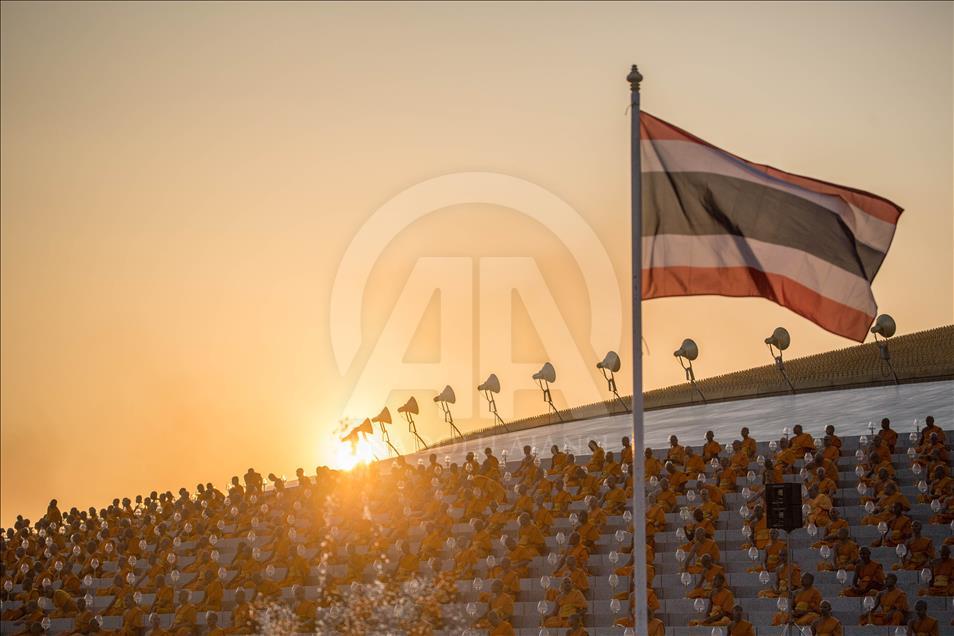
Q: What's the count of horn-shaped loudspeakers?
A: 11